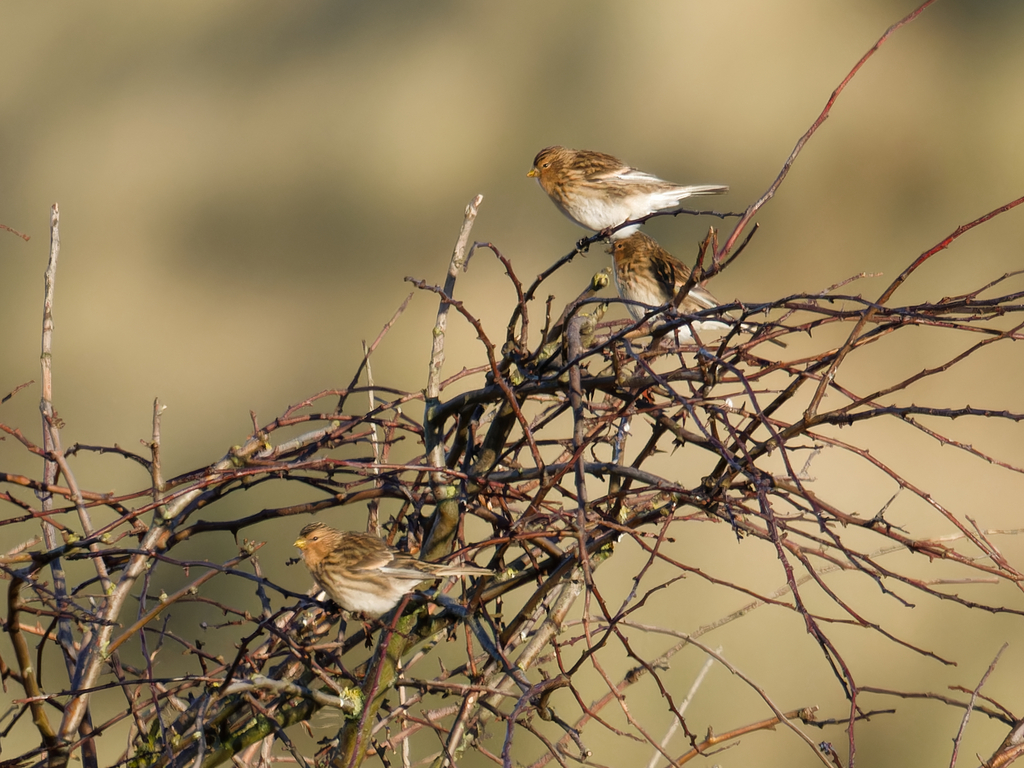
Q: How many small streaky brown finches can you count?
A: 3